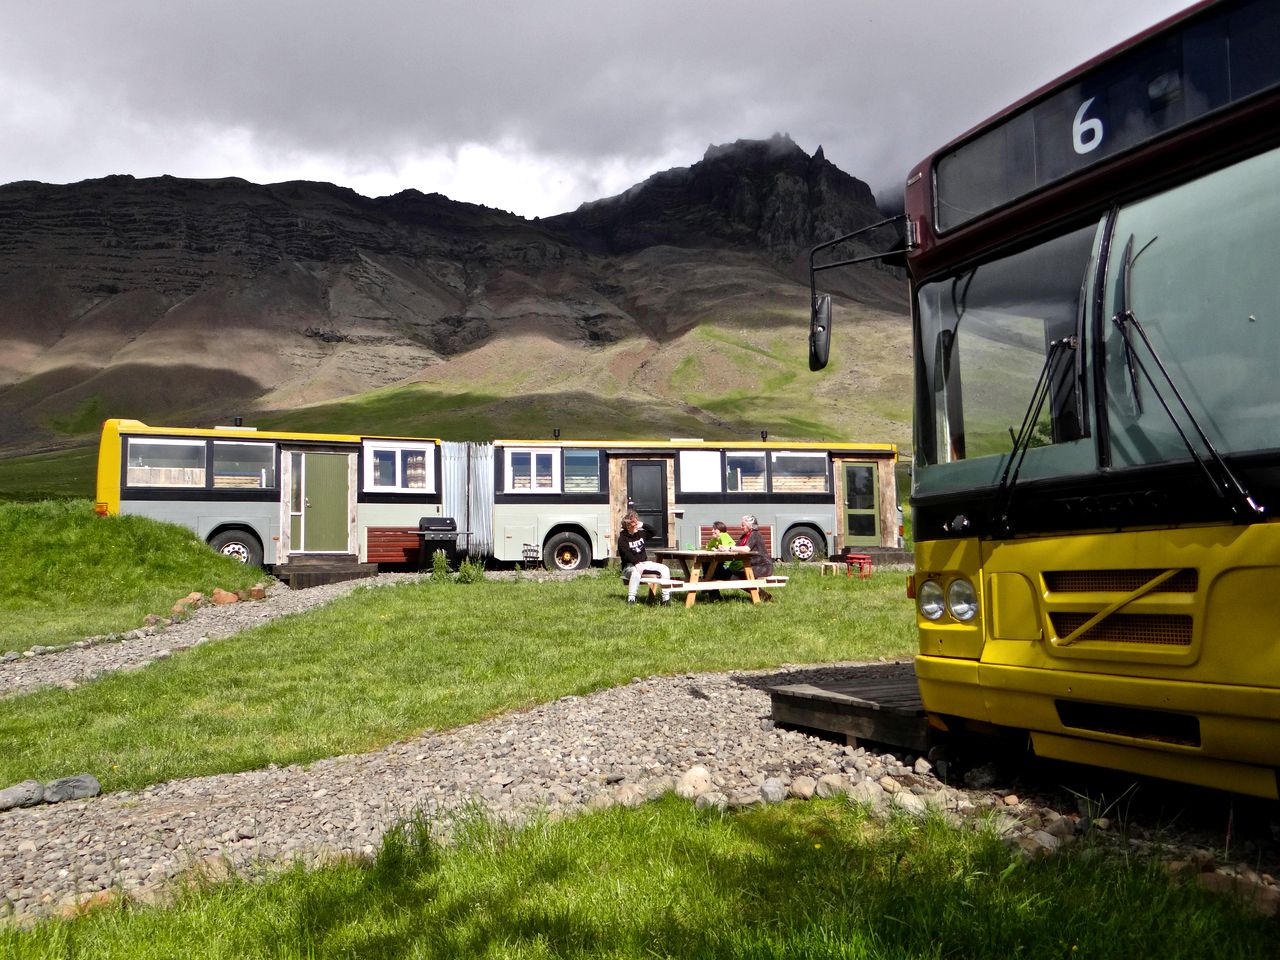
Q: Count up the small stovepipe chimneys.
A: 3